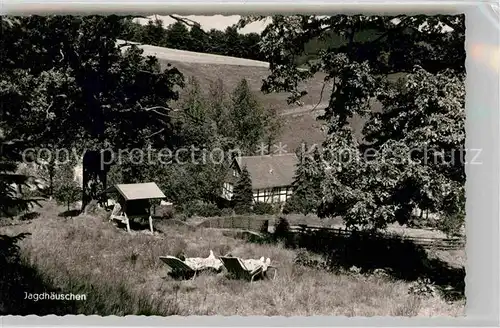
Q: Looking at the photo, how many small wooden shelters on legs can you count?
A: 1